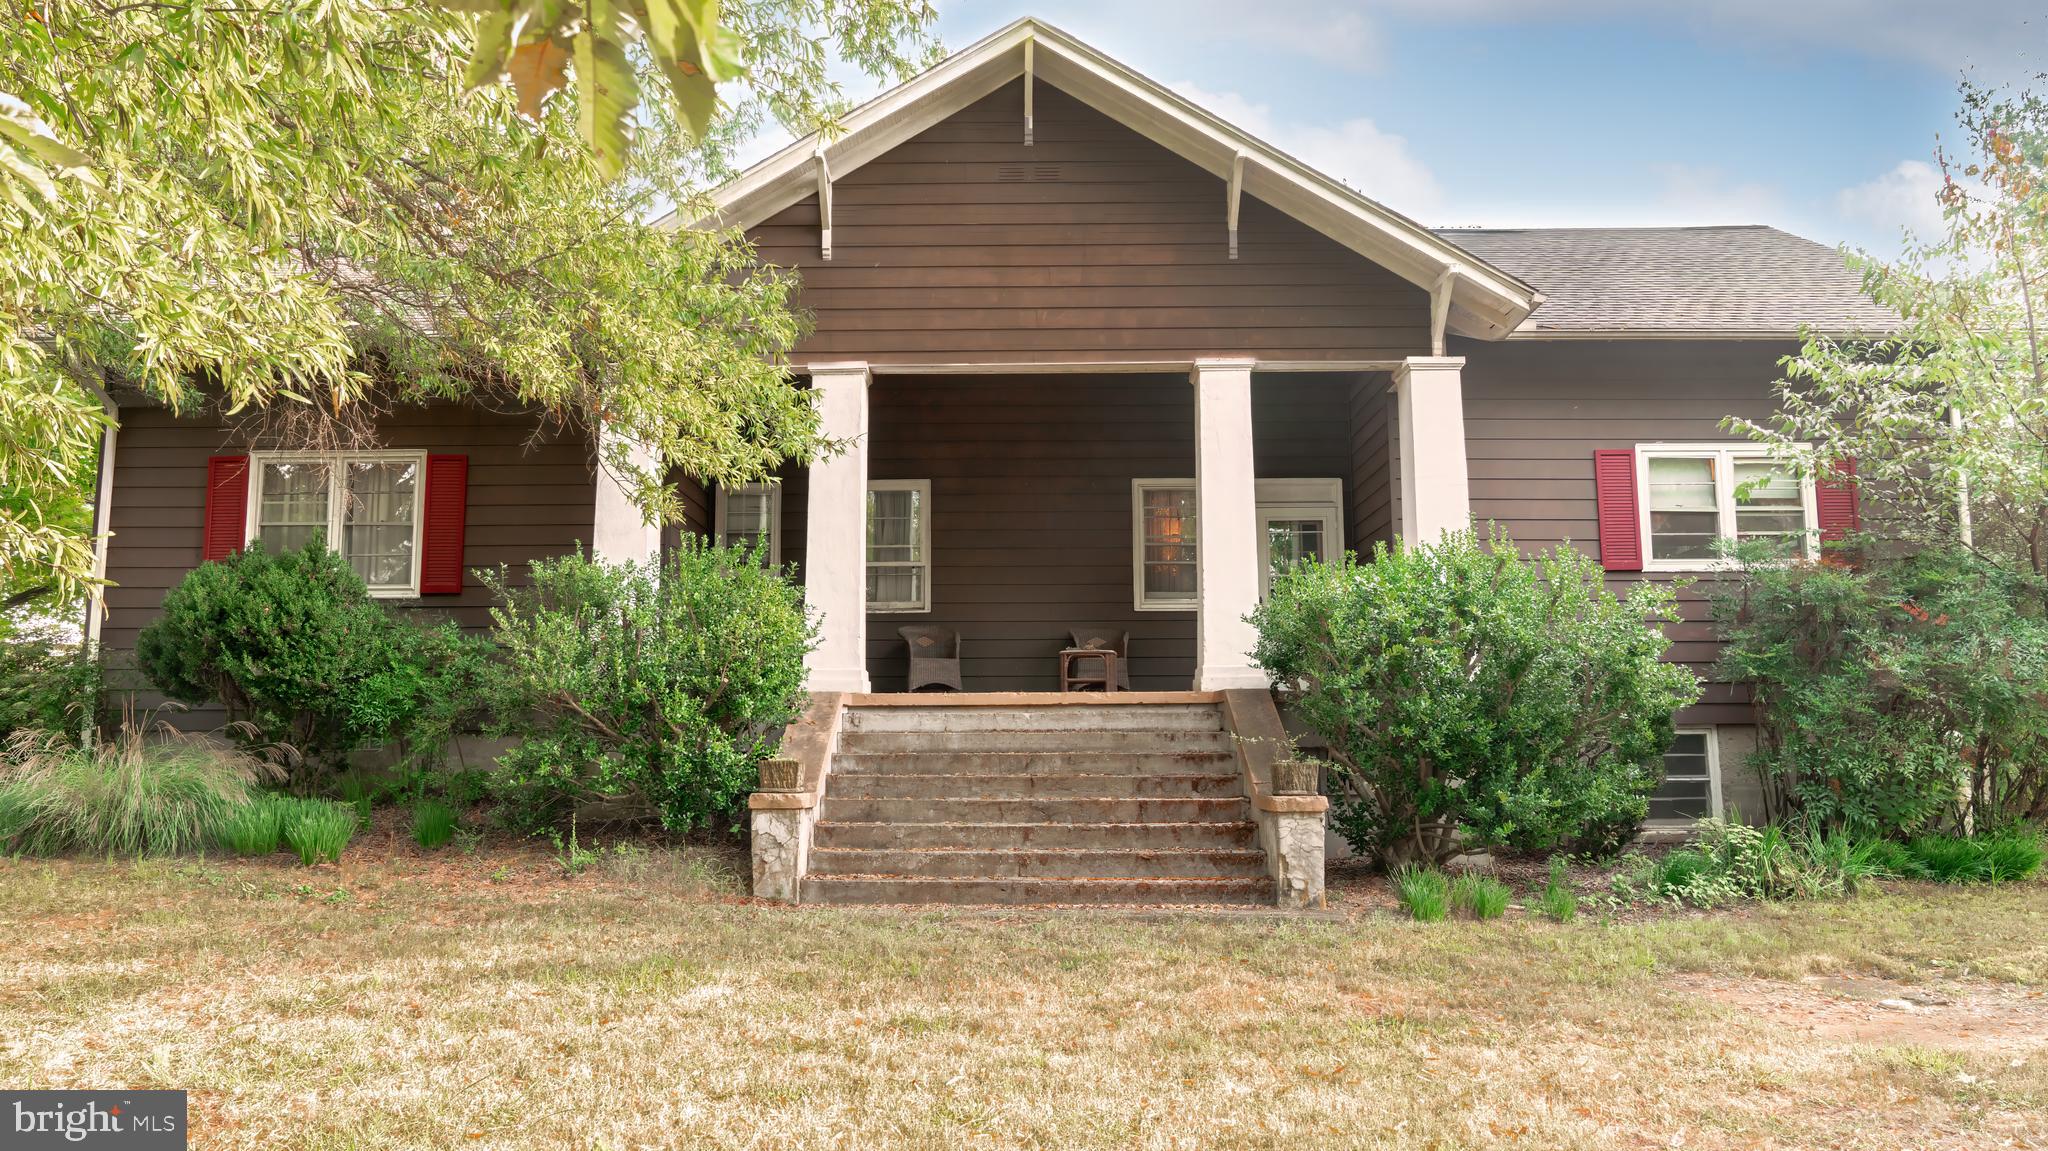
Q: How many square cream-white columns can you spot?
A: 4